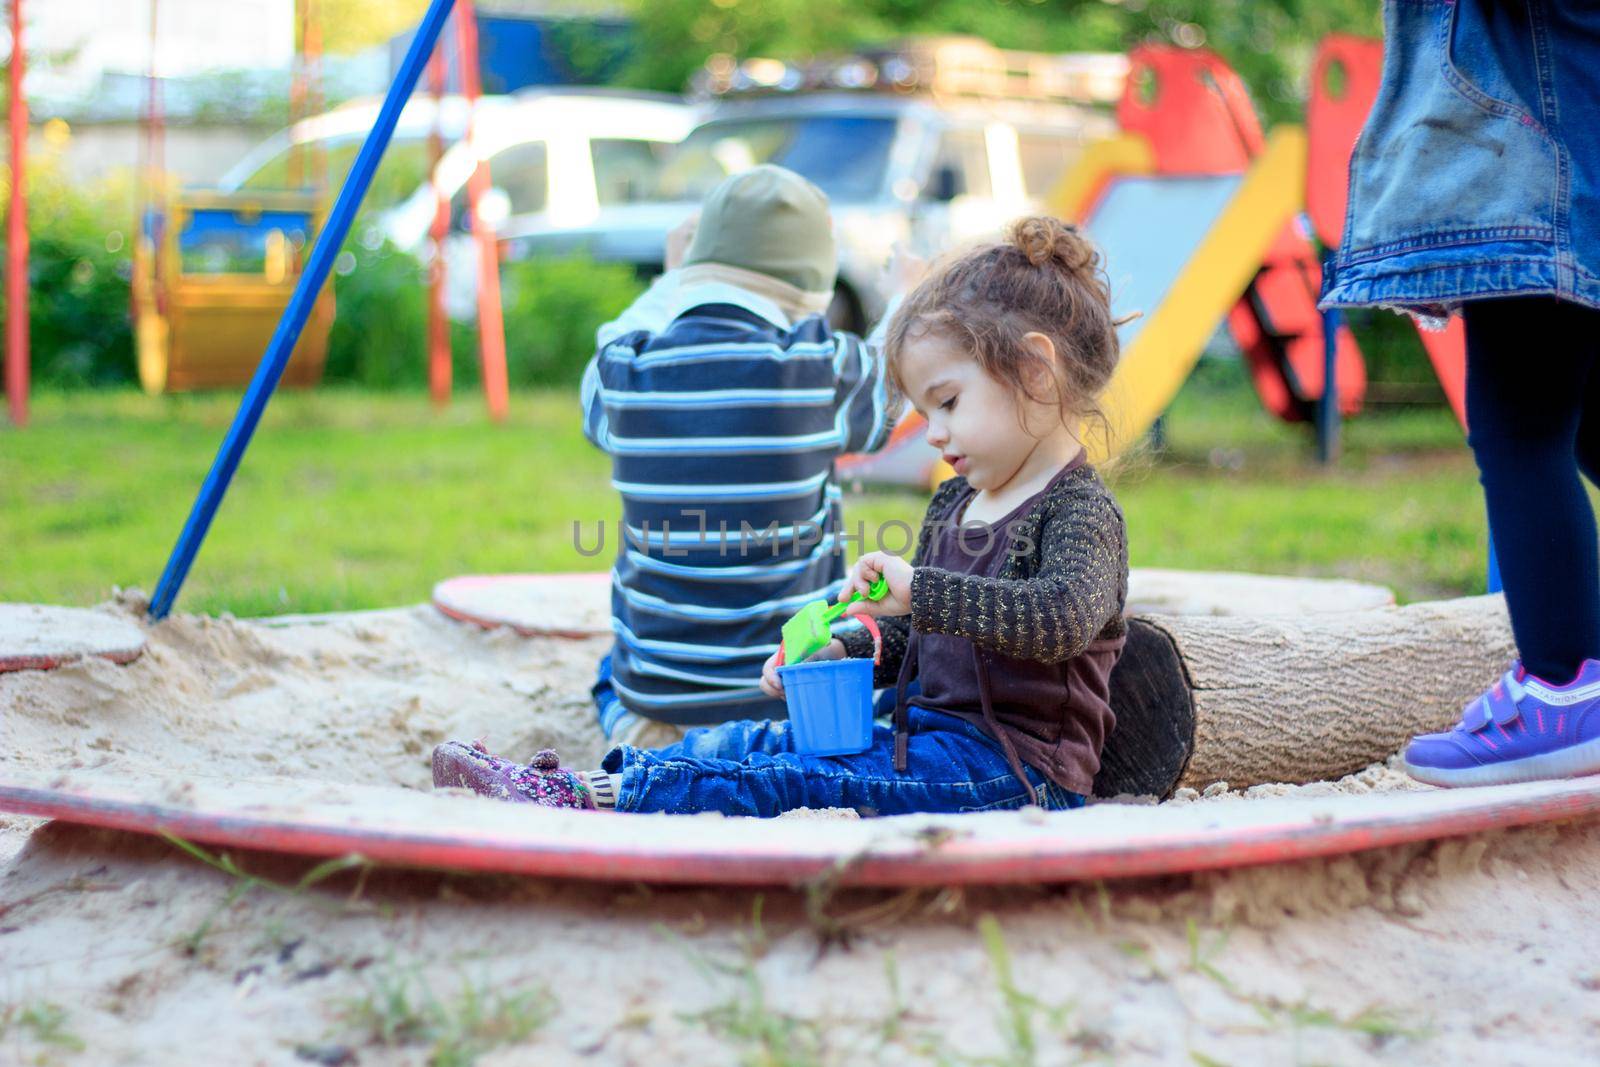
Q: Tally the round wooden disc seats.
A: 3